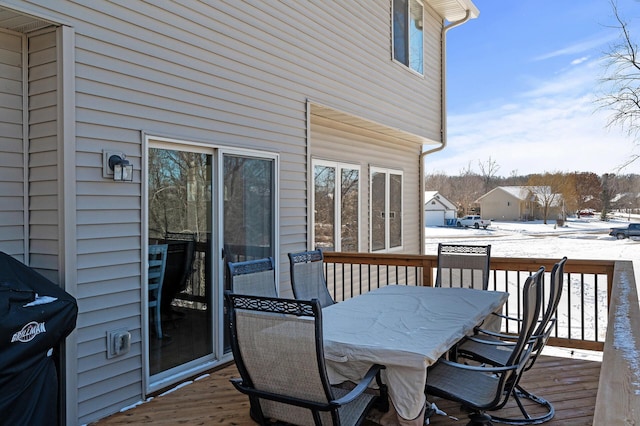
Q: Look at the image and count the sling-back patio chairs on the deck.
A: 6